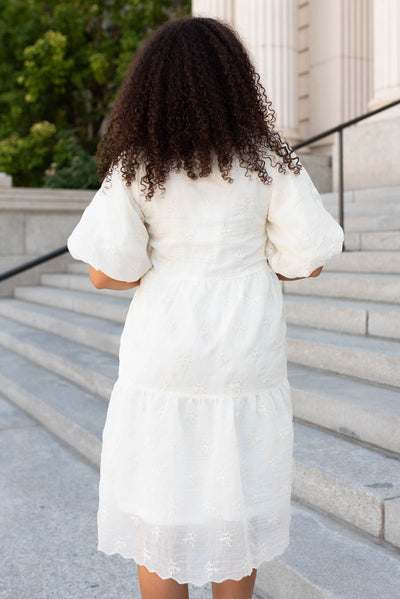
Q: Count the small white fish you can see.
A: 0